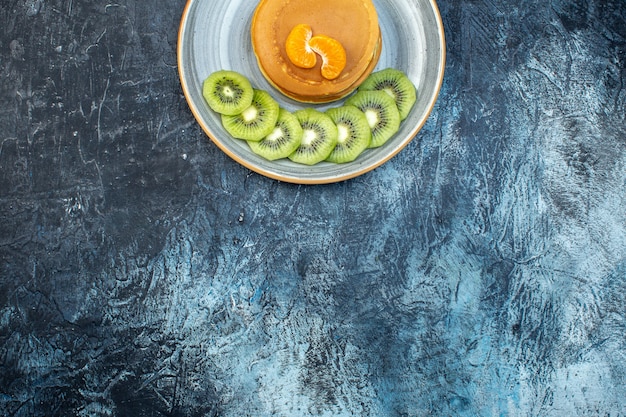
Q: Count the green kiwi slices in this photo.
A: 7